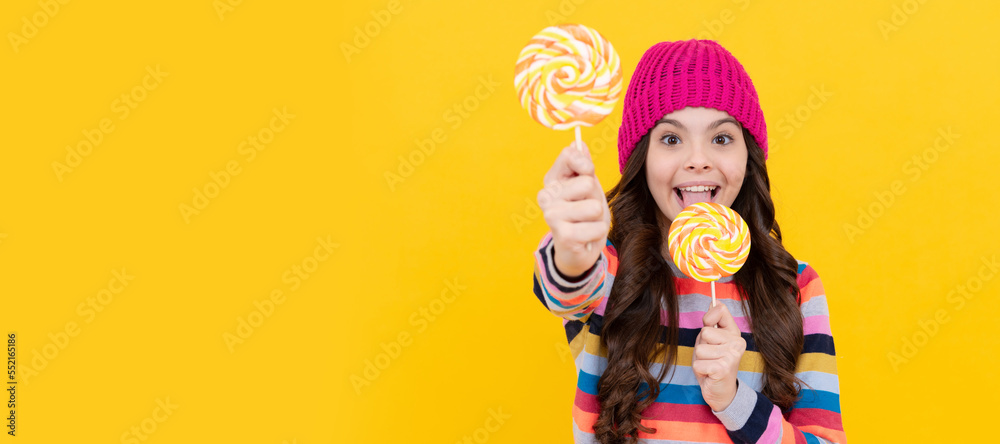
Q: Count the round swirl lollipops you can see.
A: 2